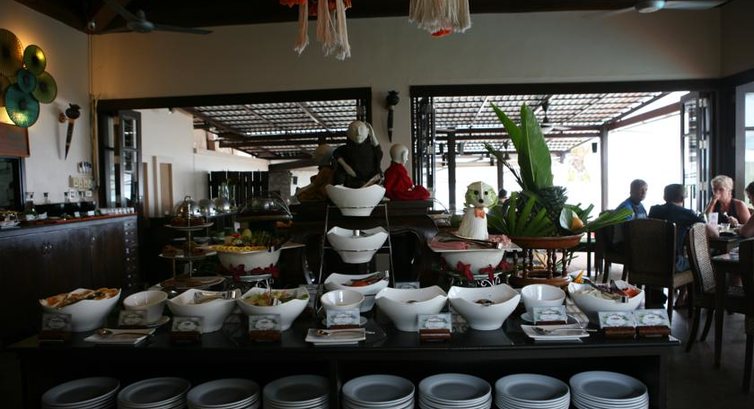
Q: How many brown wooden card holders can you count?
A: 9